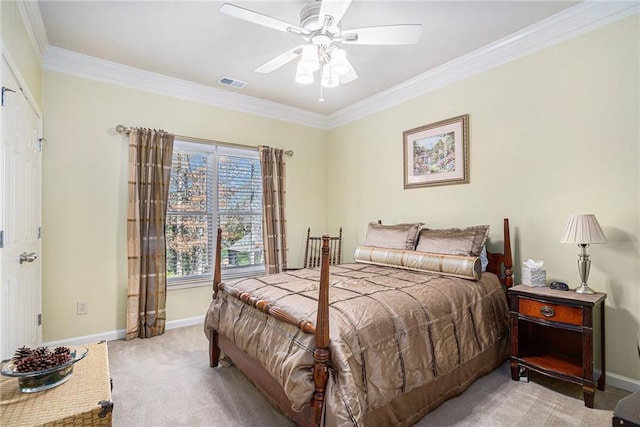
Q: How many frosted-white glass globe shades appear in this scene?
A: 4